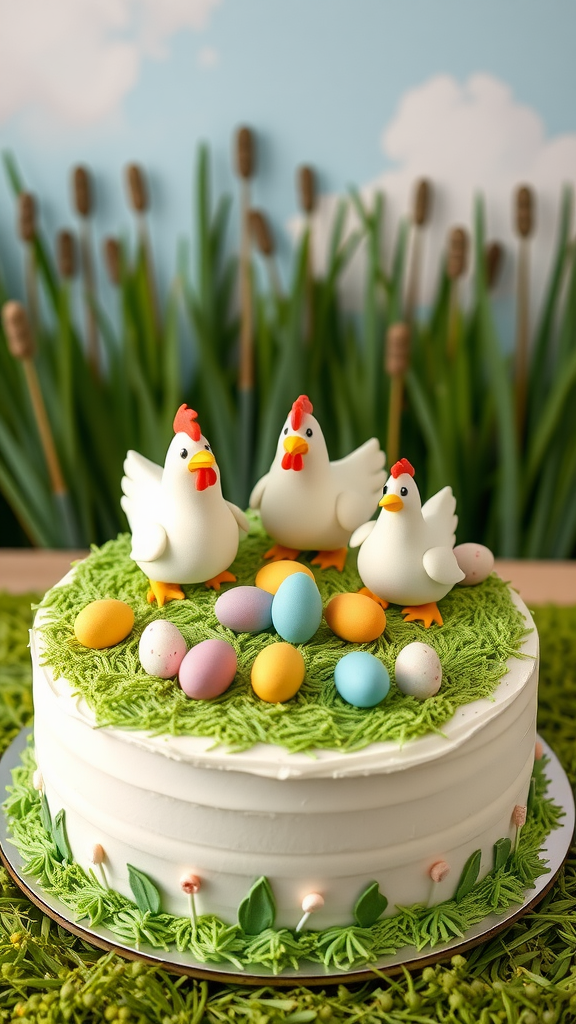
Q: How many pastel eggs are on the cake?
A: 11